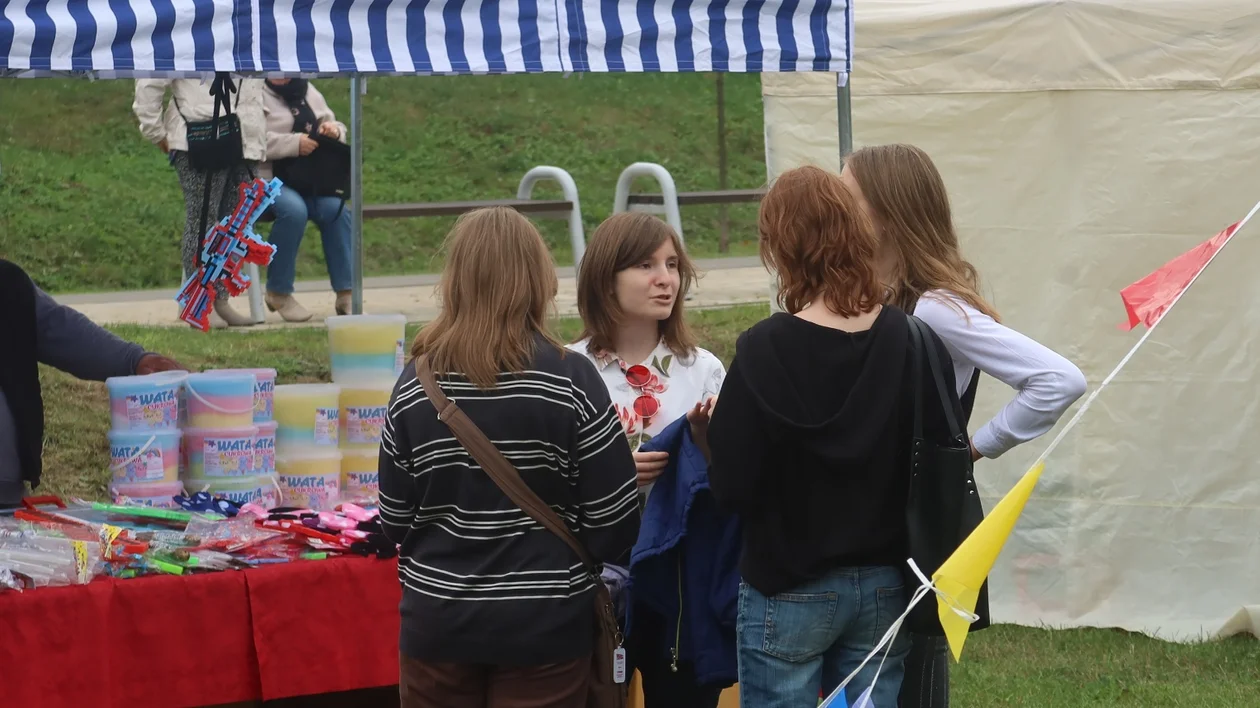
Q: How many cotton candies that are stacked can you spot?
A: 14